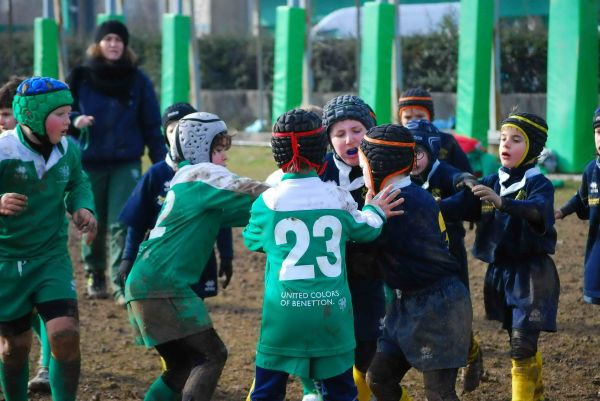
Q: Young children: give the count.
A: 11